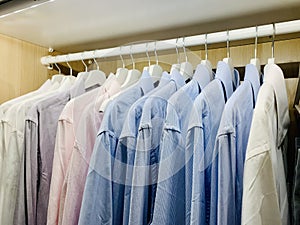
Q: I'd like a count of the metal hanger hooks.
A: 14